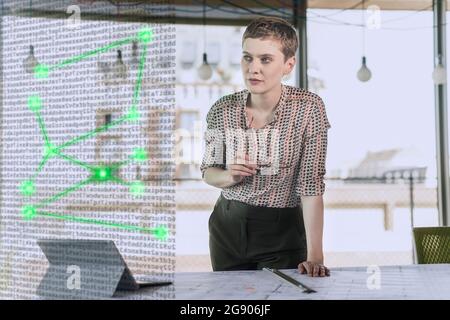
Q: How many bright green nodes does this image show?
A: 11